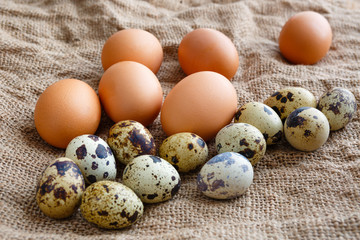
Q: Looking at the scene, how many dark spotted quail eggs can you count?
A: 12